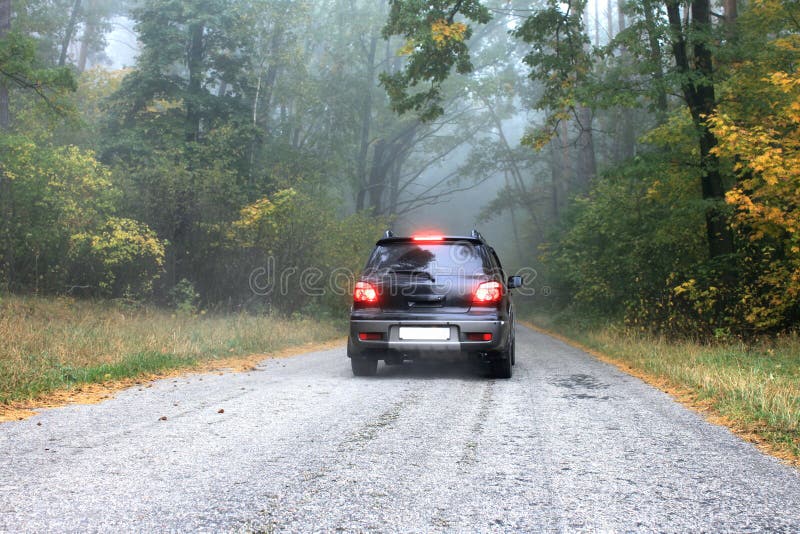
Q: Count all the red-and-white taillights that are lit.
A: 2